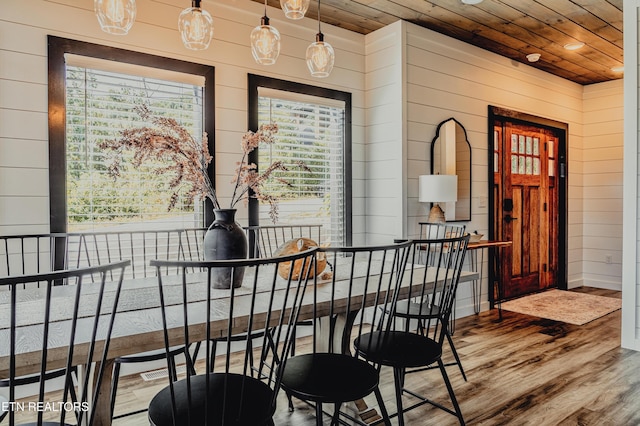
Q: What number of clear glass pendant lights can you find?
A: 5